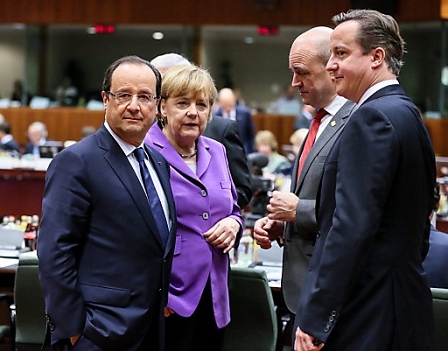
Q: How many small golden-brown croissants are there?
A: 0